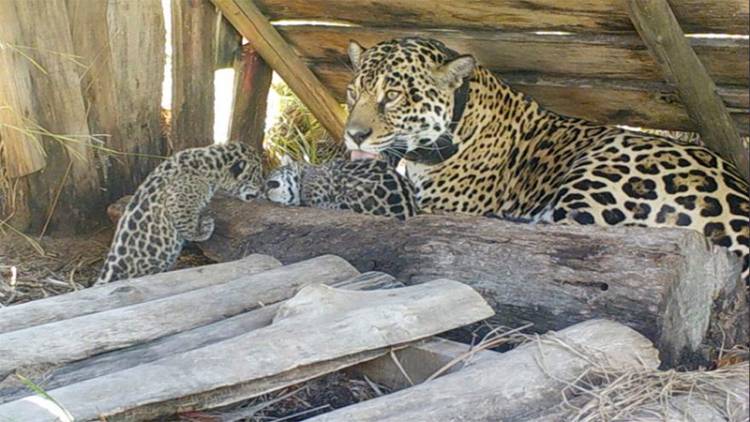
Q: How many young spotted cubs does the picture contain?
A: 2